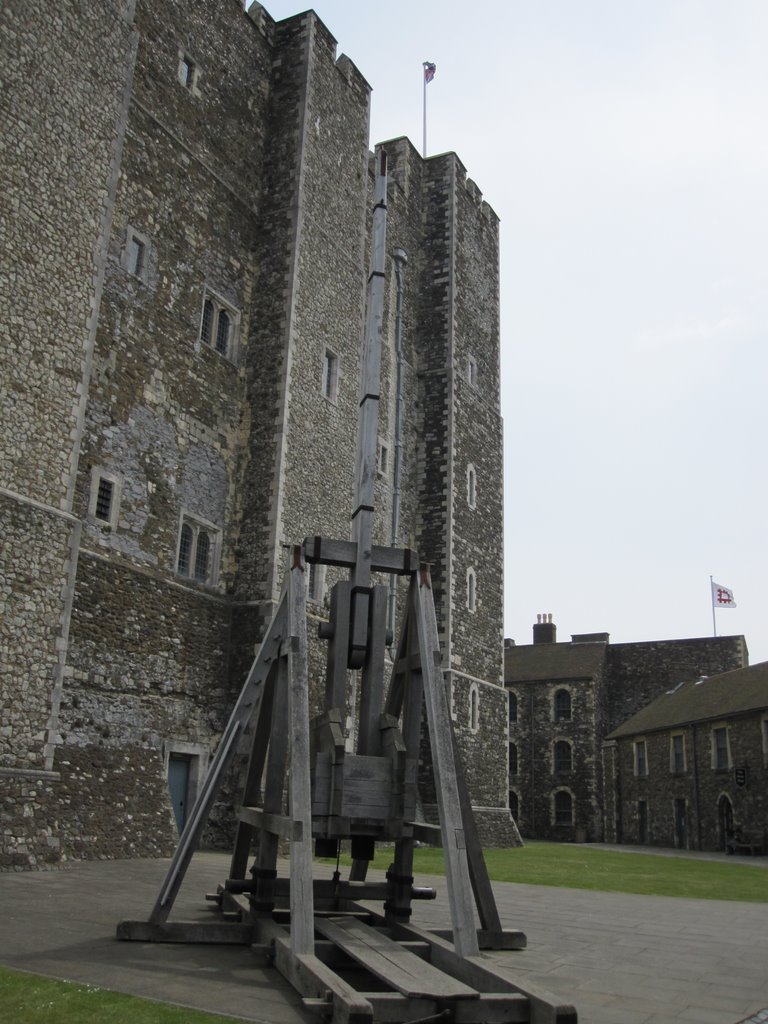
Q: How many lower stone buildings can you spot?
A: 2